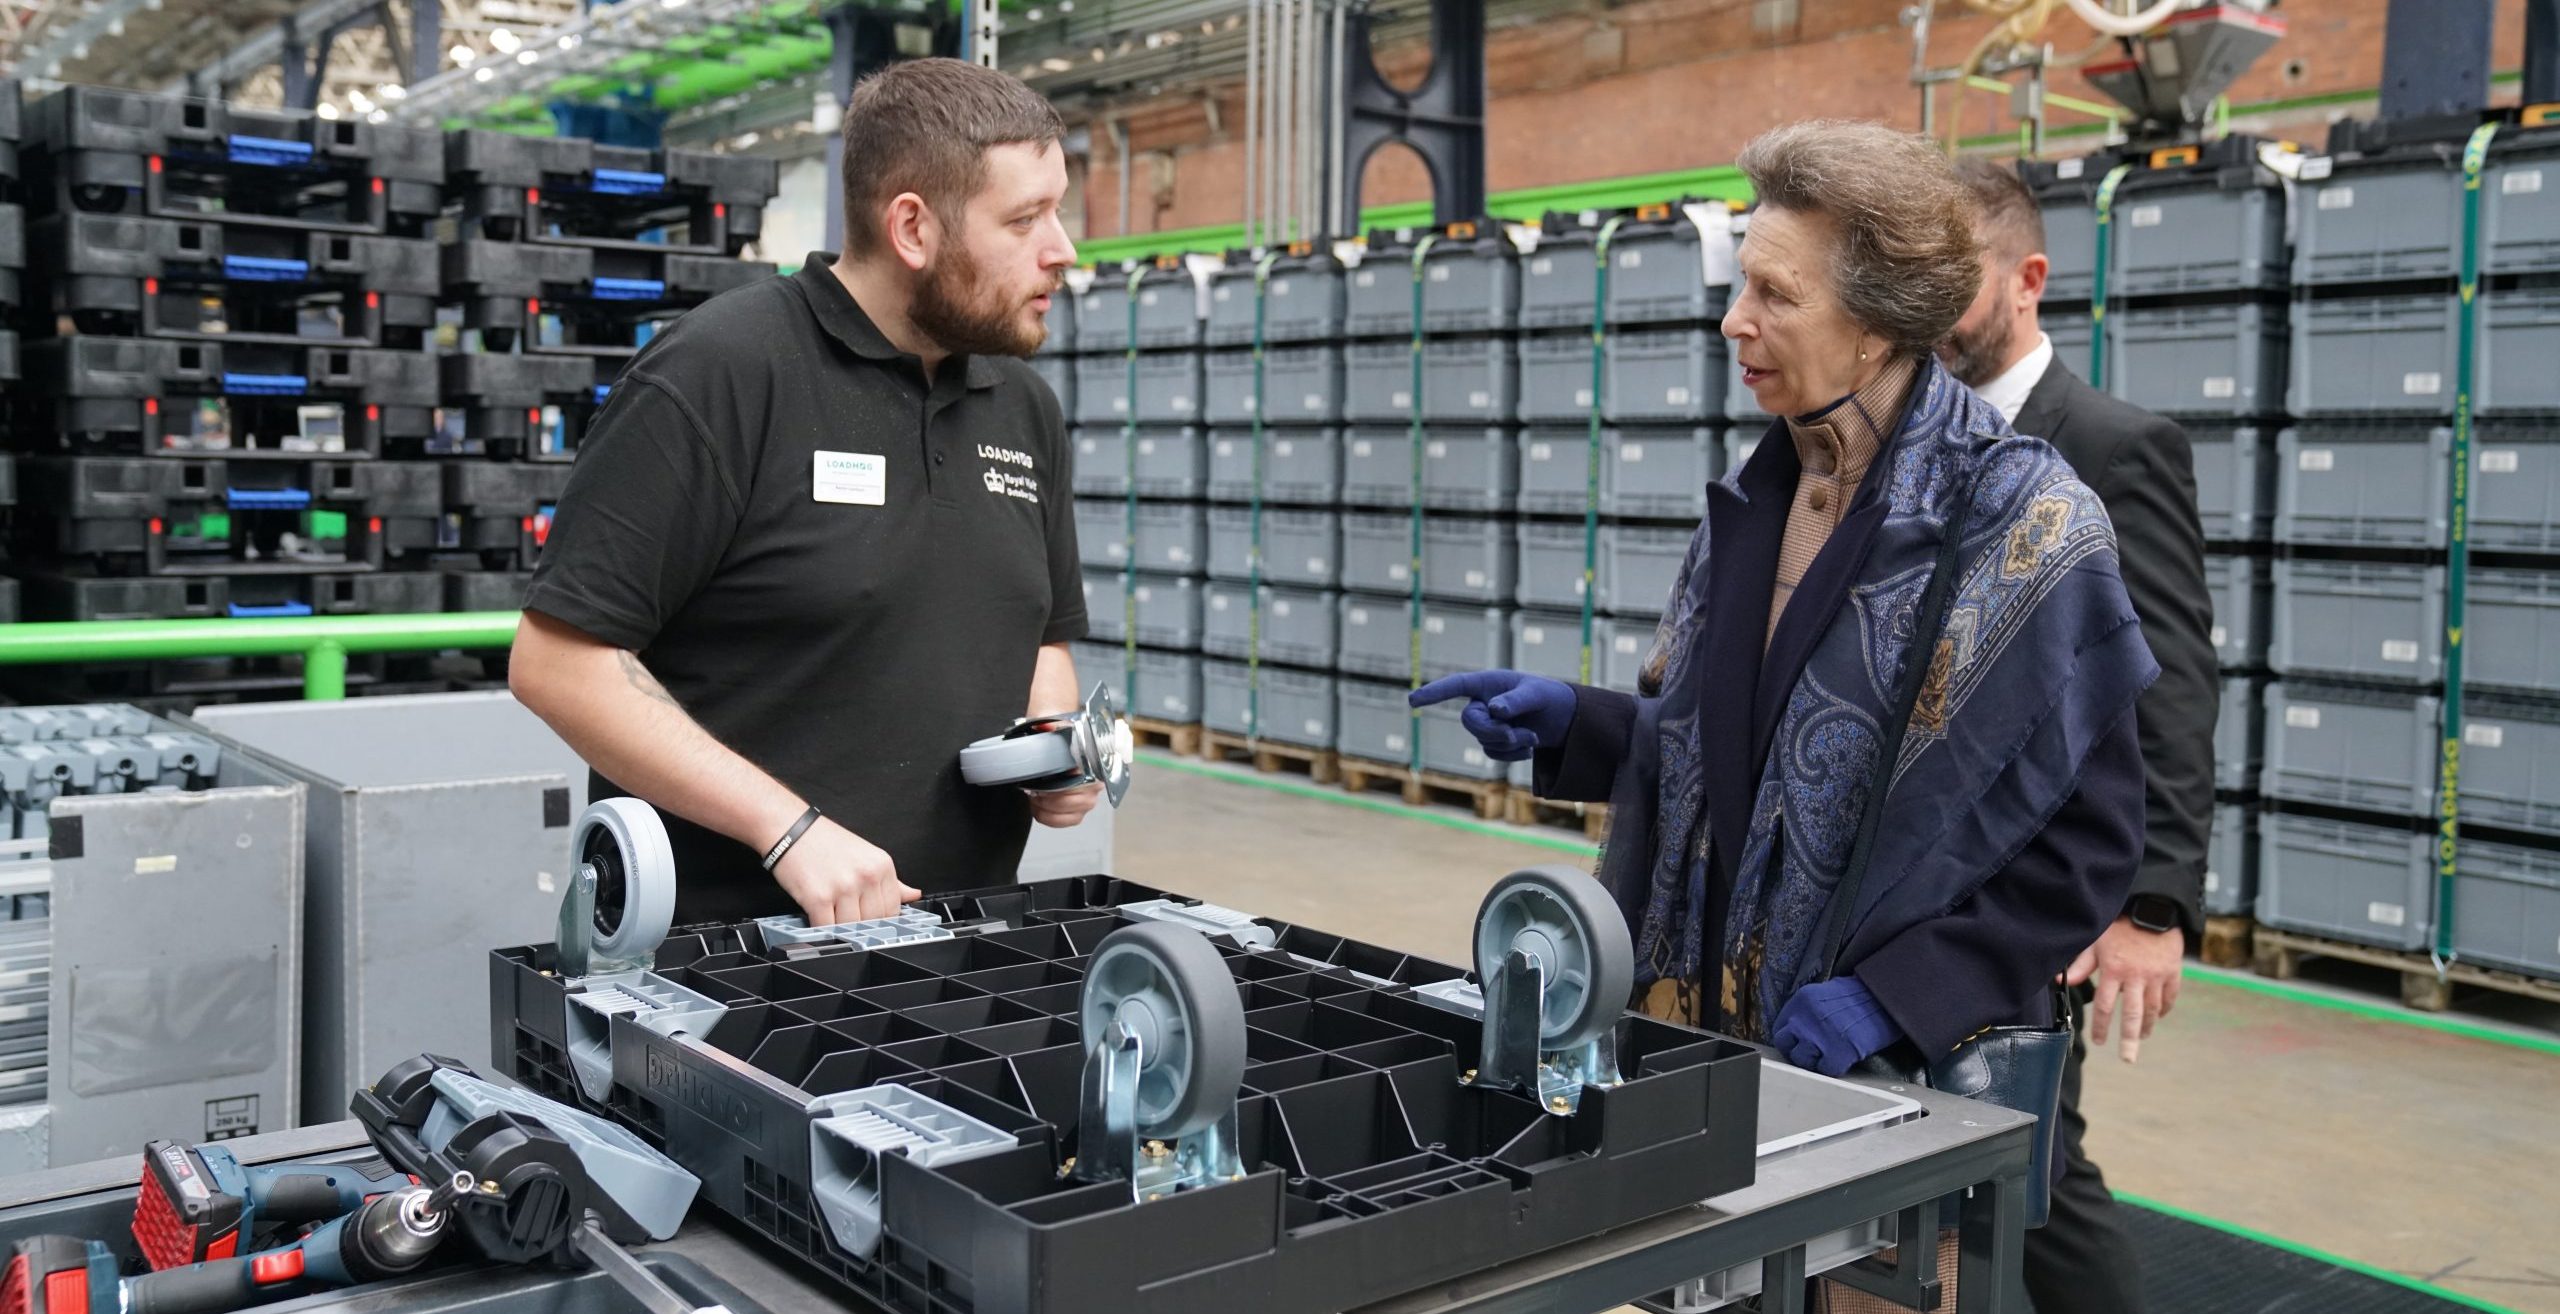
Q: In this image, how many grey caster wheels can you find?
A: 4